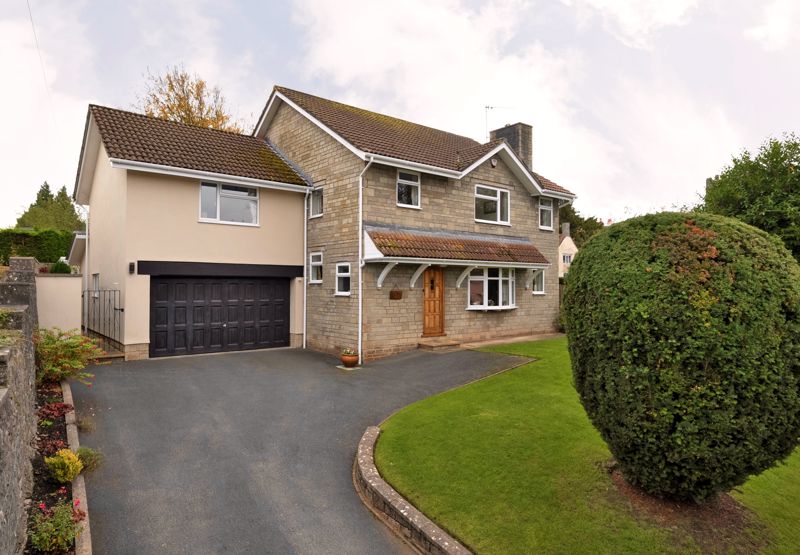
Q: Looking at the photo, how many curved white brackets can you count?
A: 4